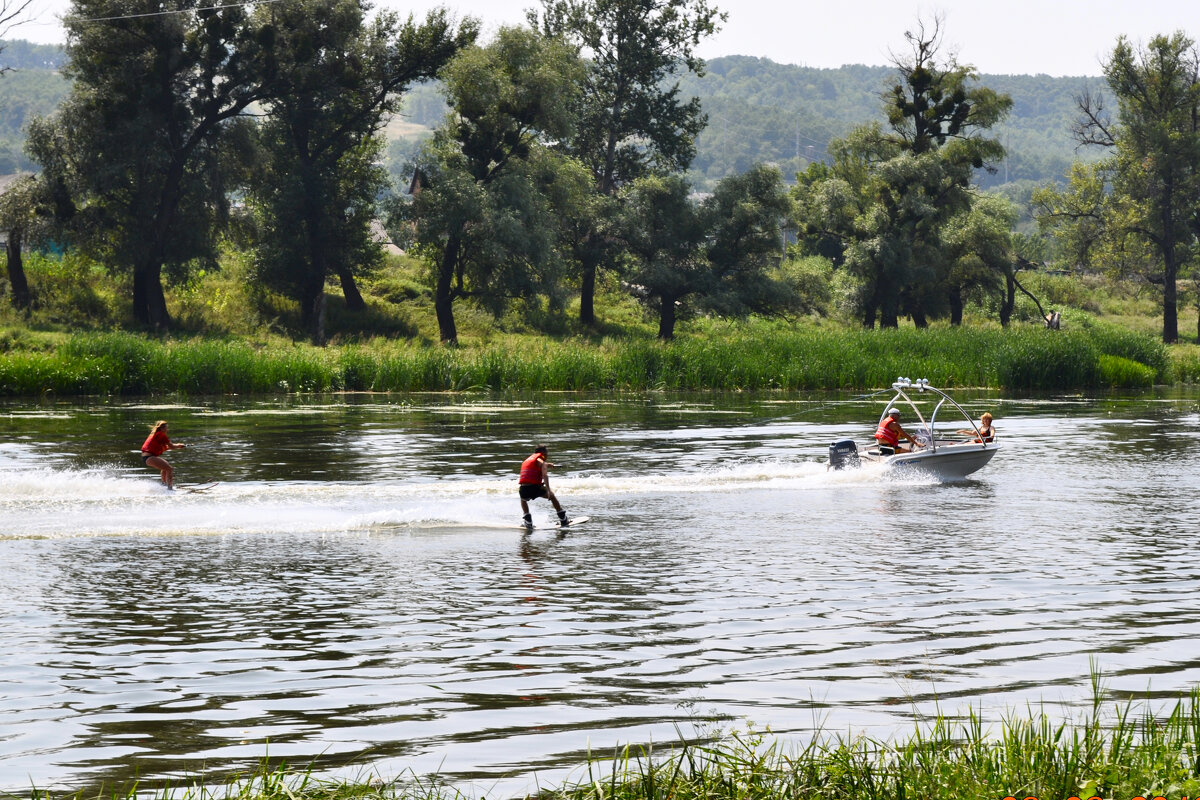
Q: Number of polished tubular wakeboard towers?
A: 1